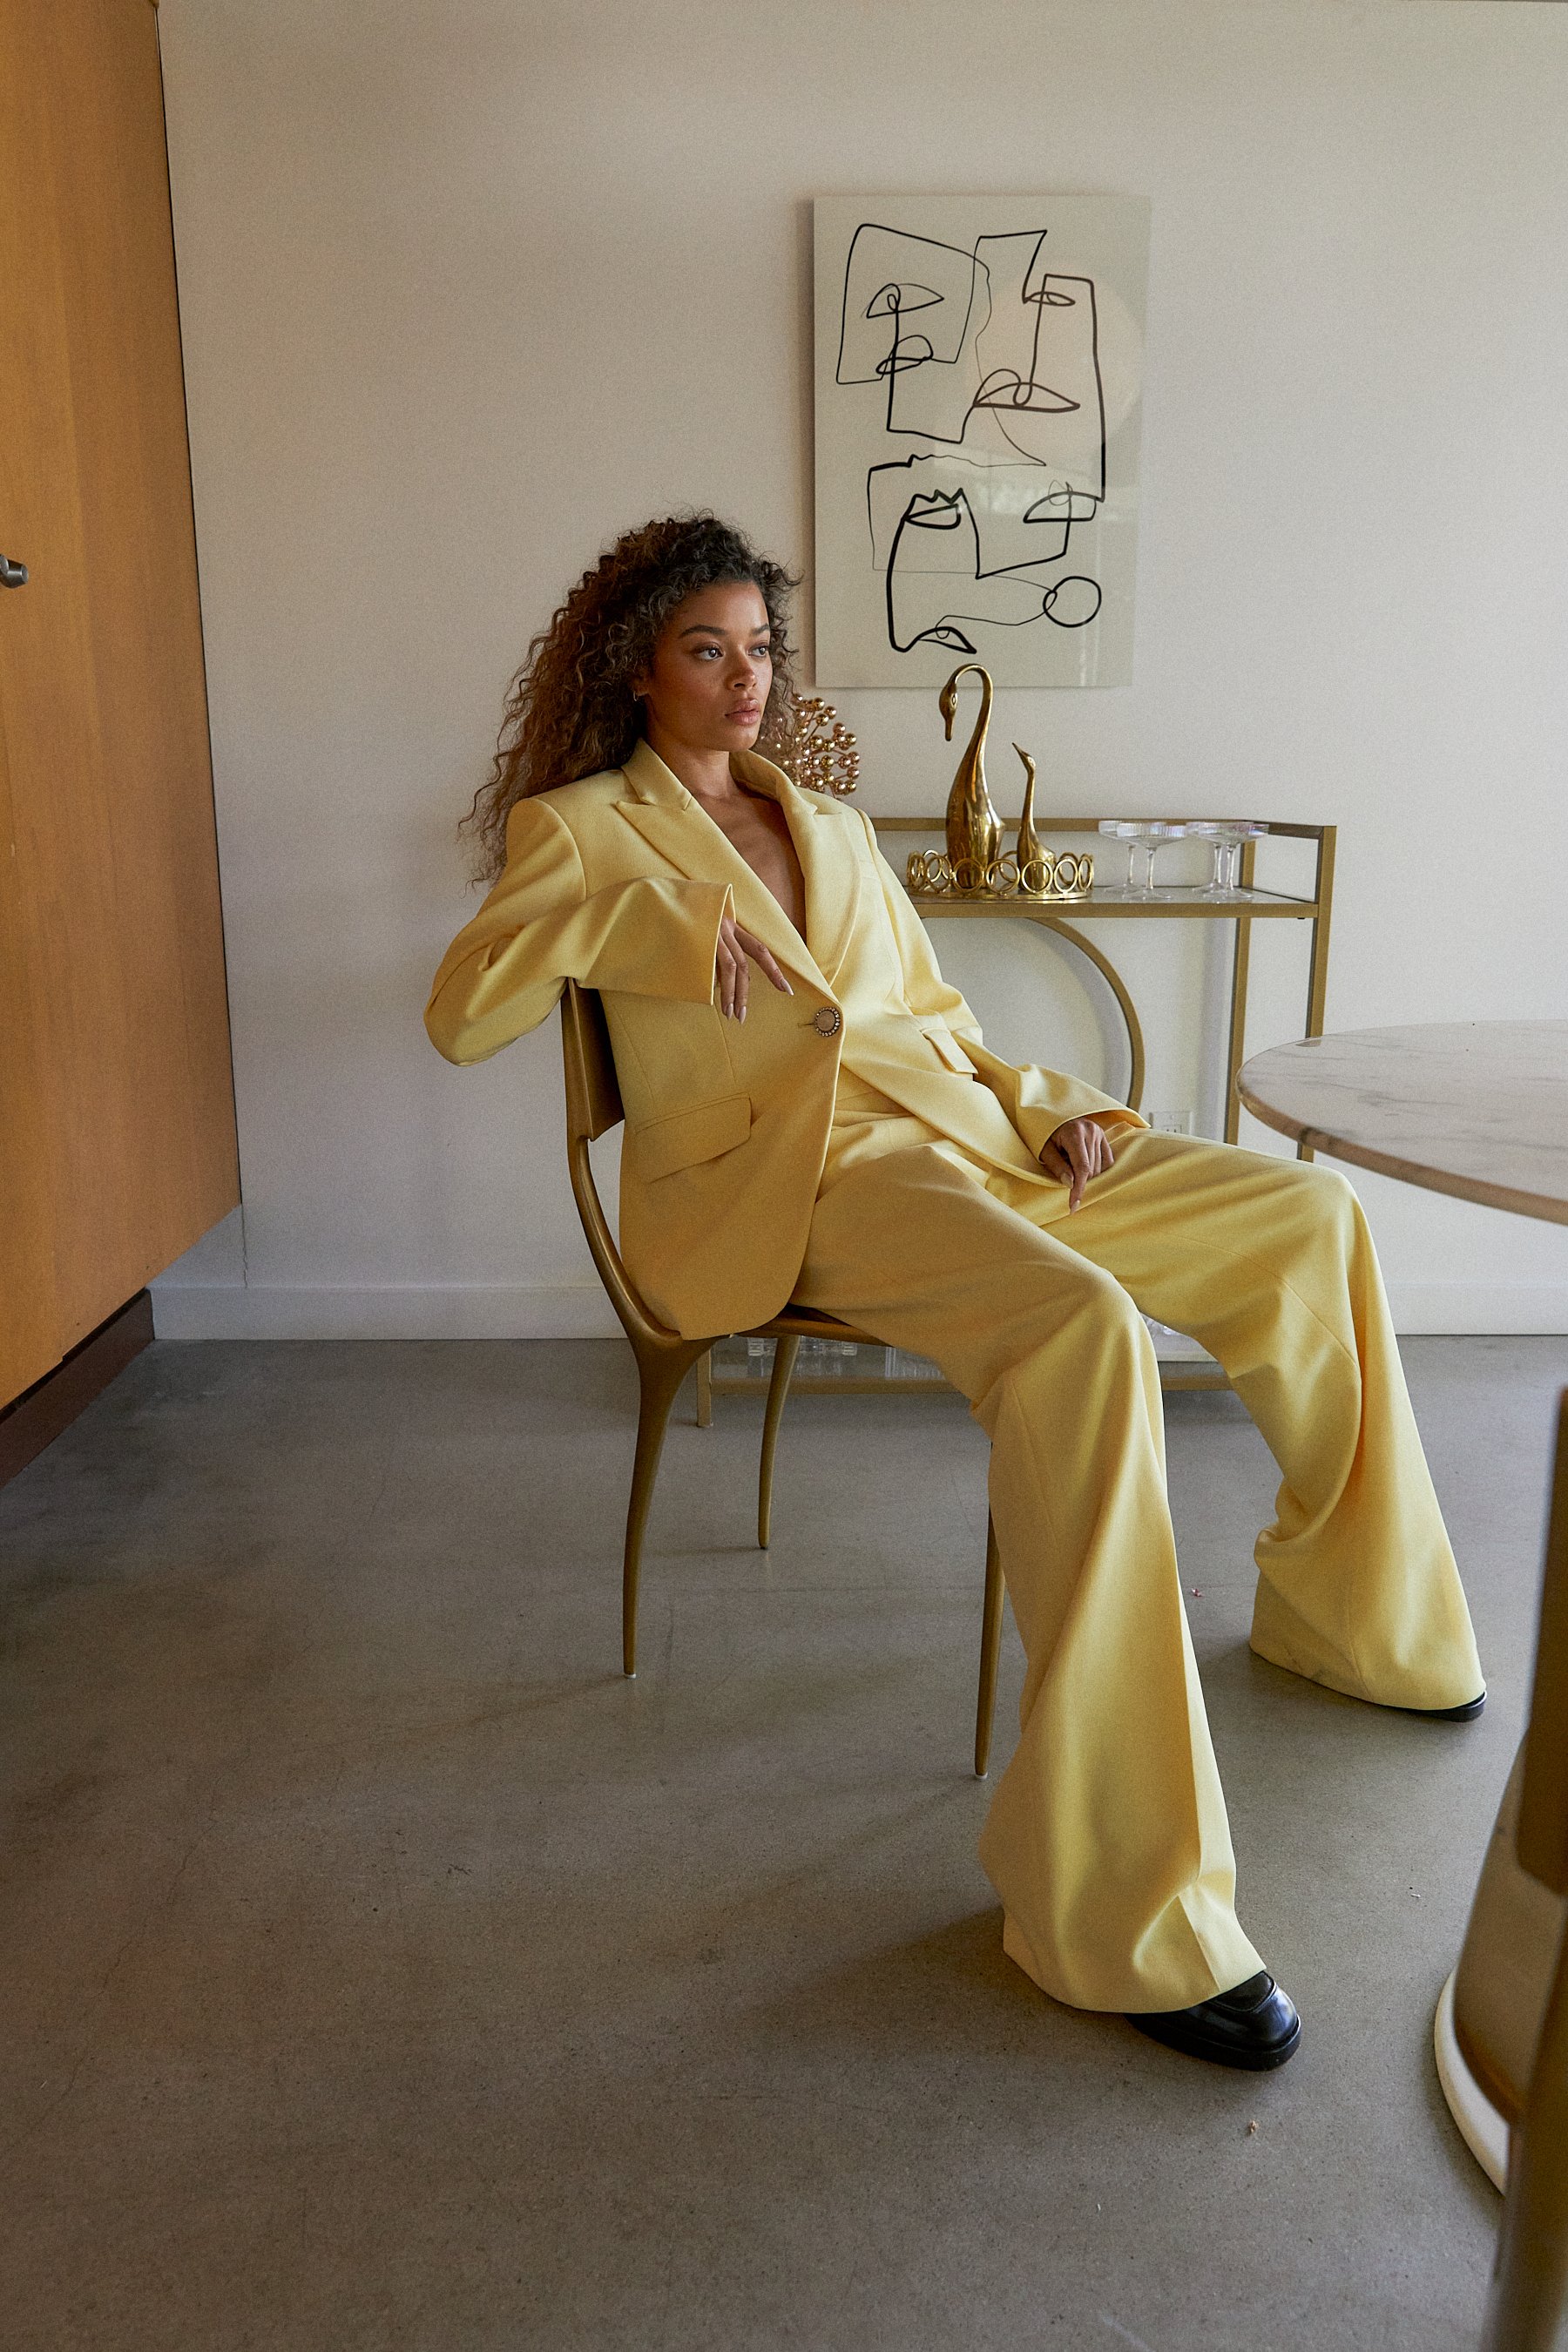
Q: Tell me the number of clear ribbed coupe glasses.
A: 4